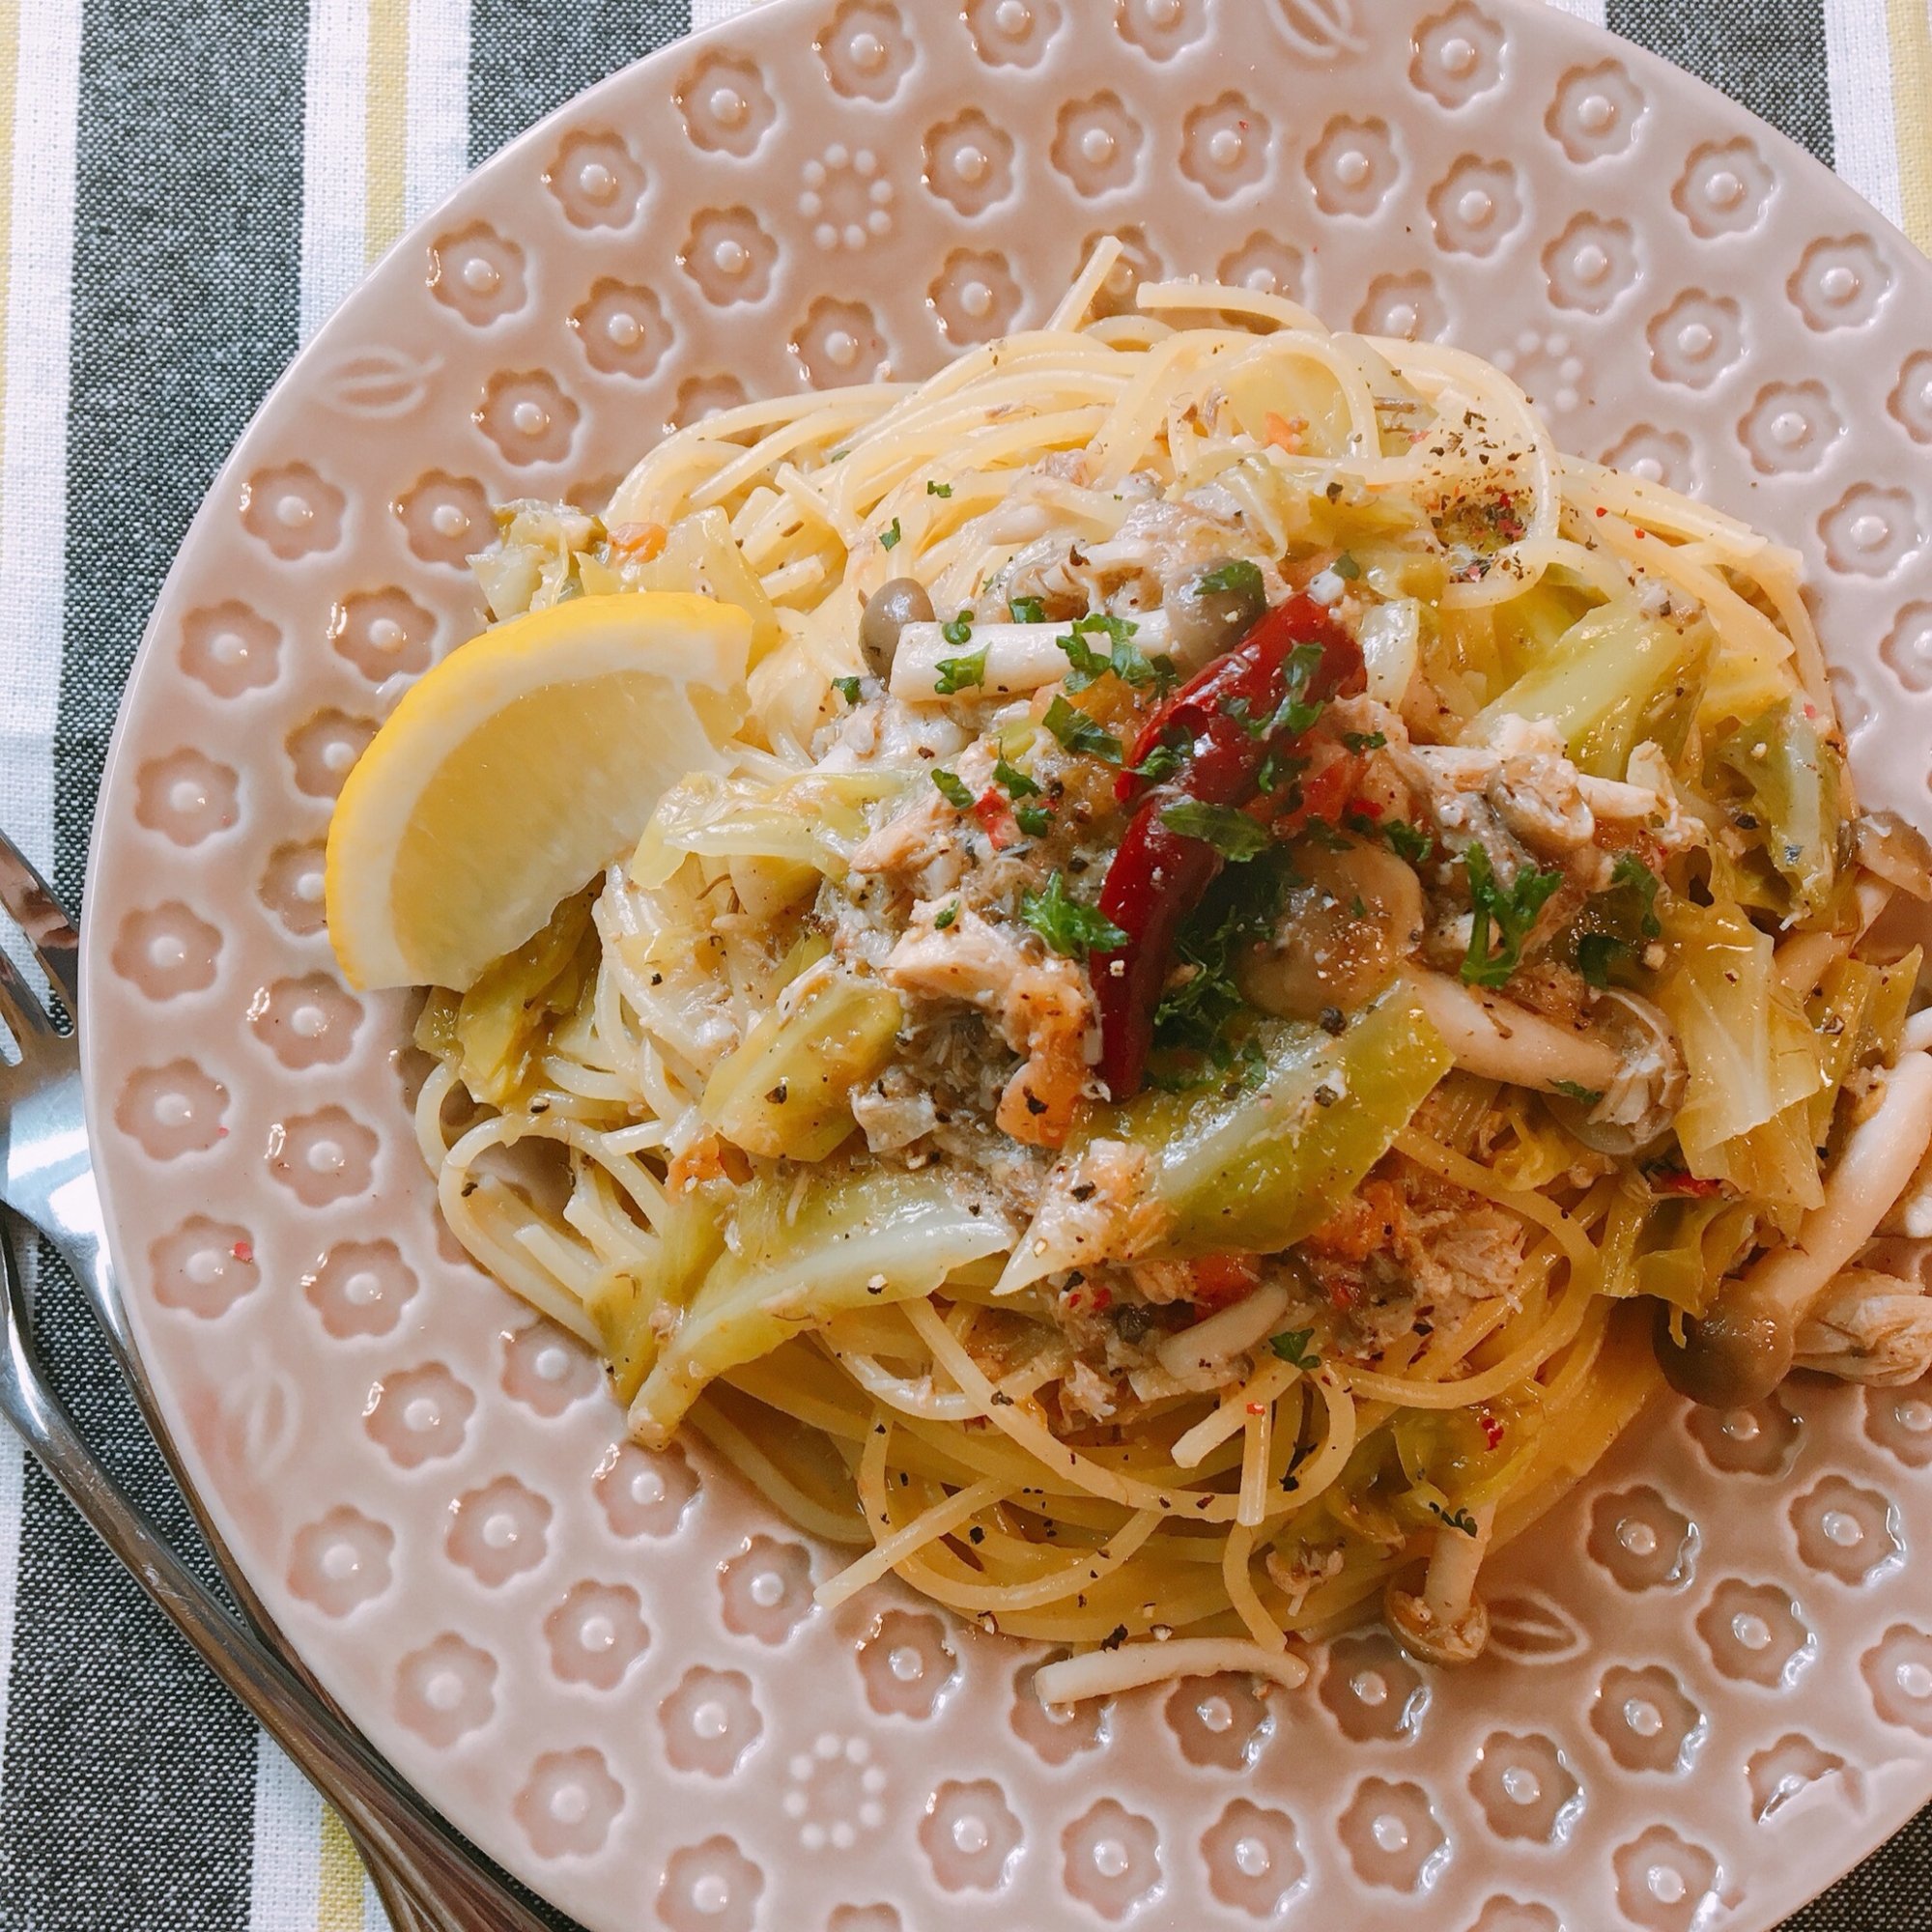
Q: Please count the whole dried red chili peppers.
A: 1